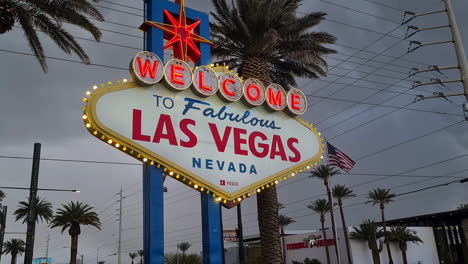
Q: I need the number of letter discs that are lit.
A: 7